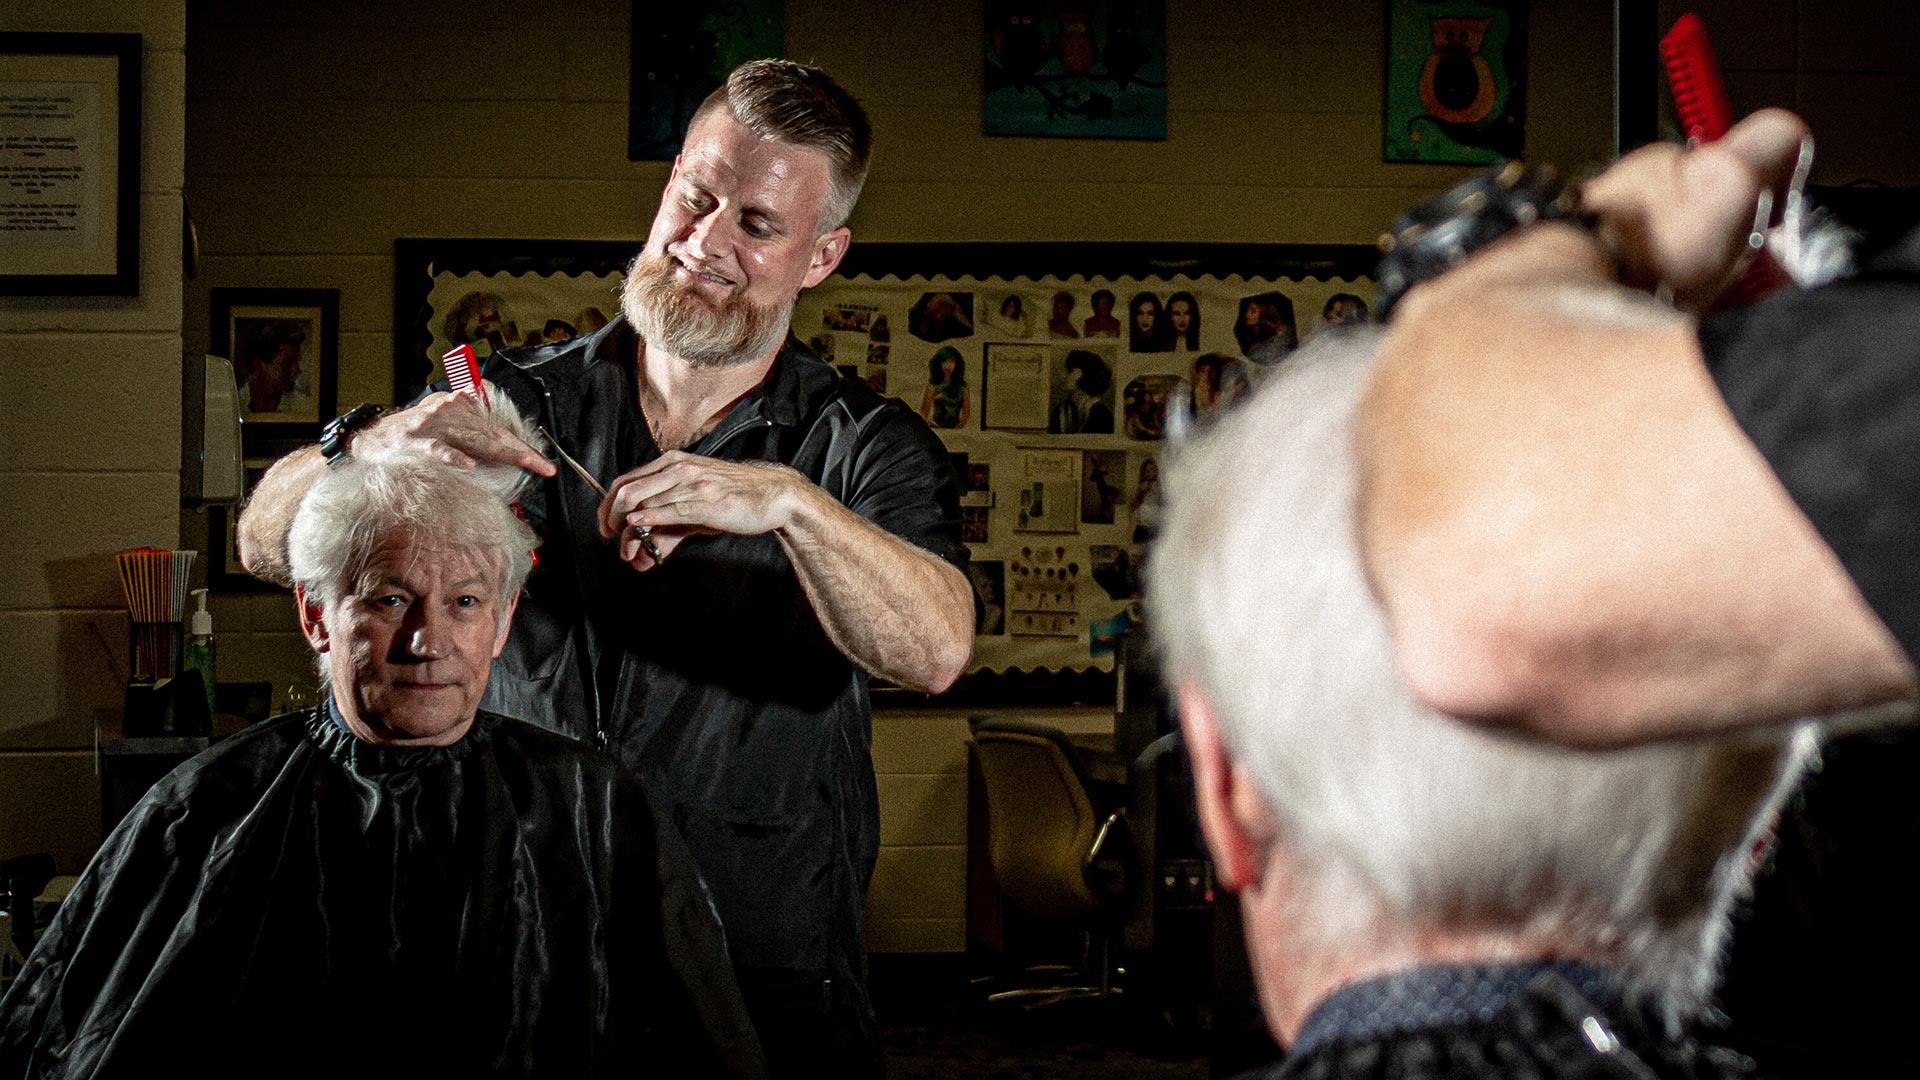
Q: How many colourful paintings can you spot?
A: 3